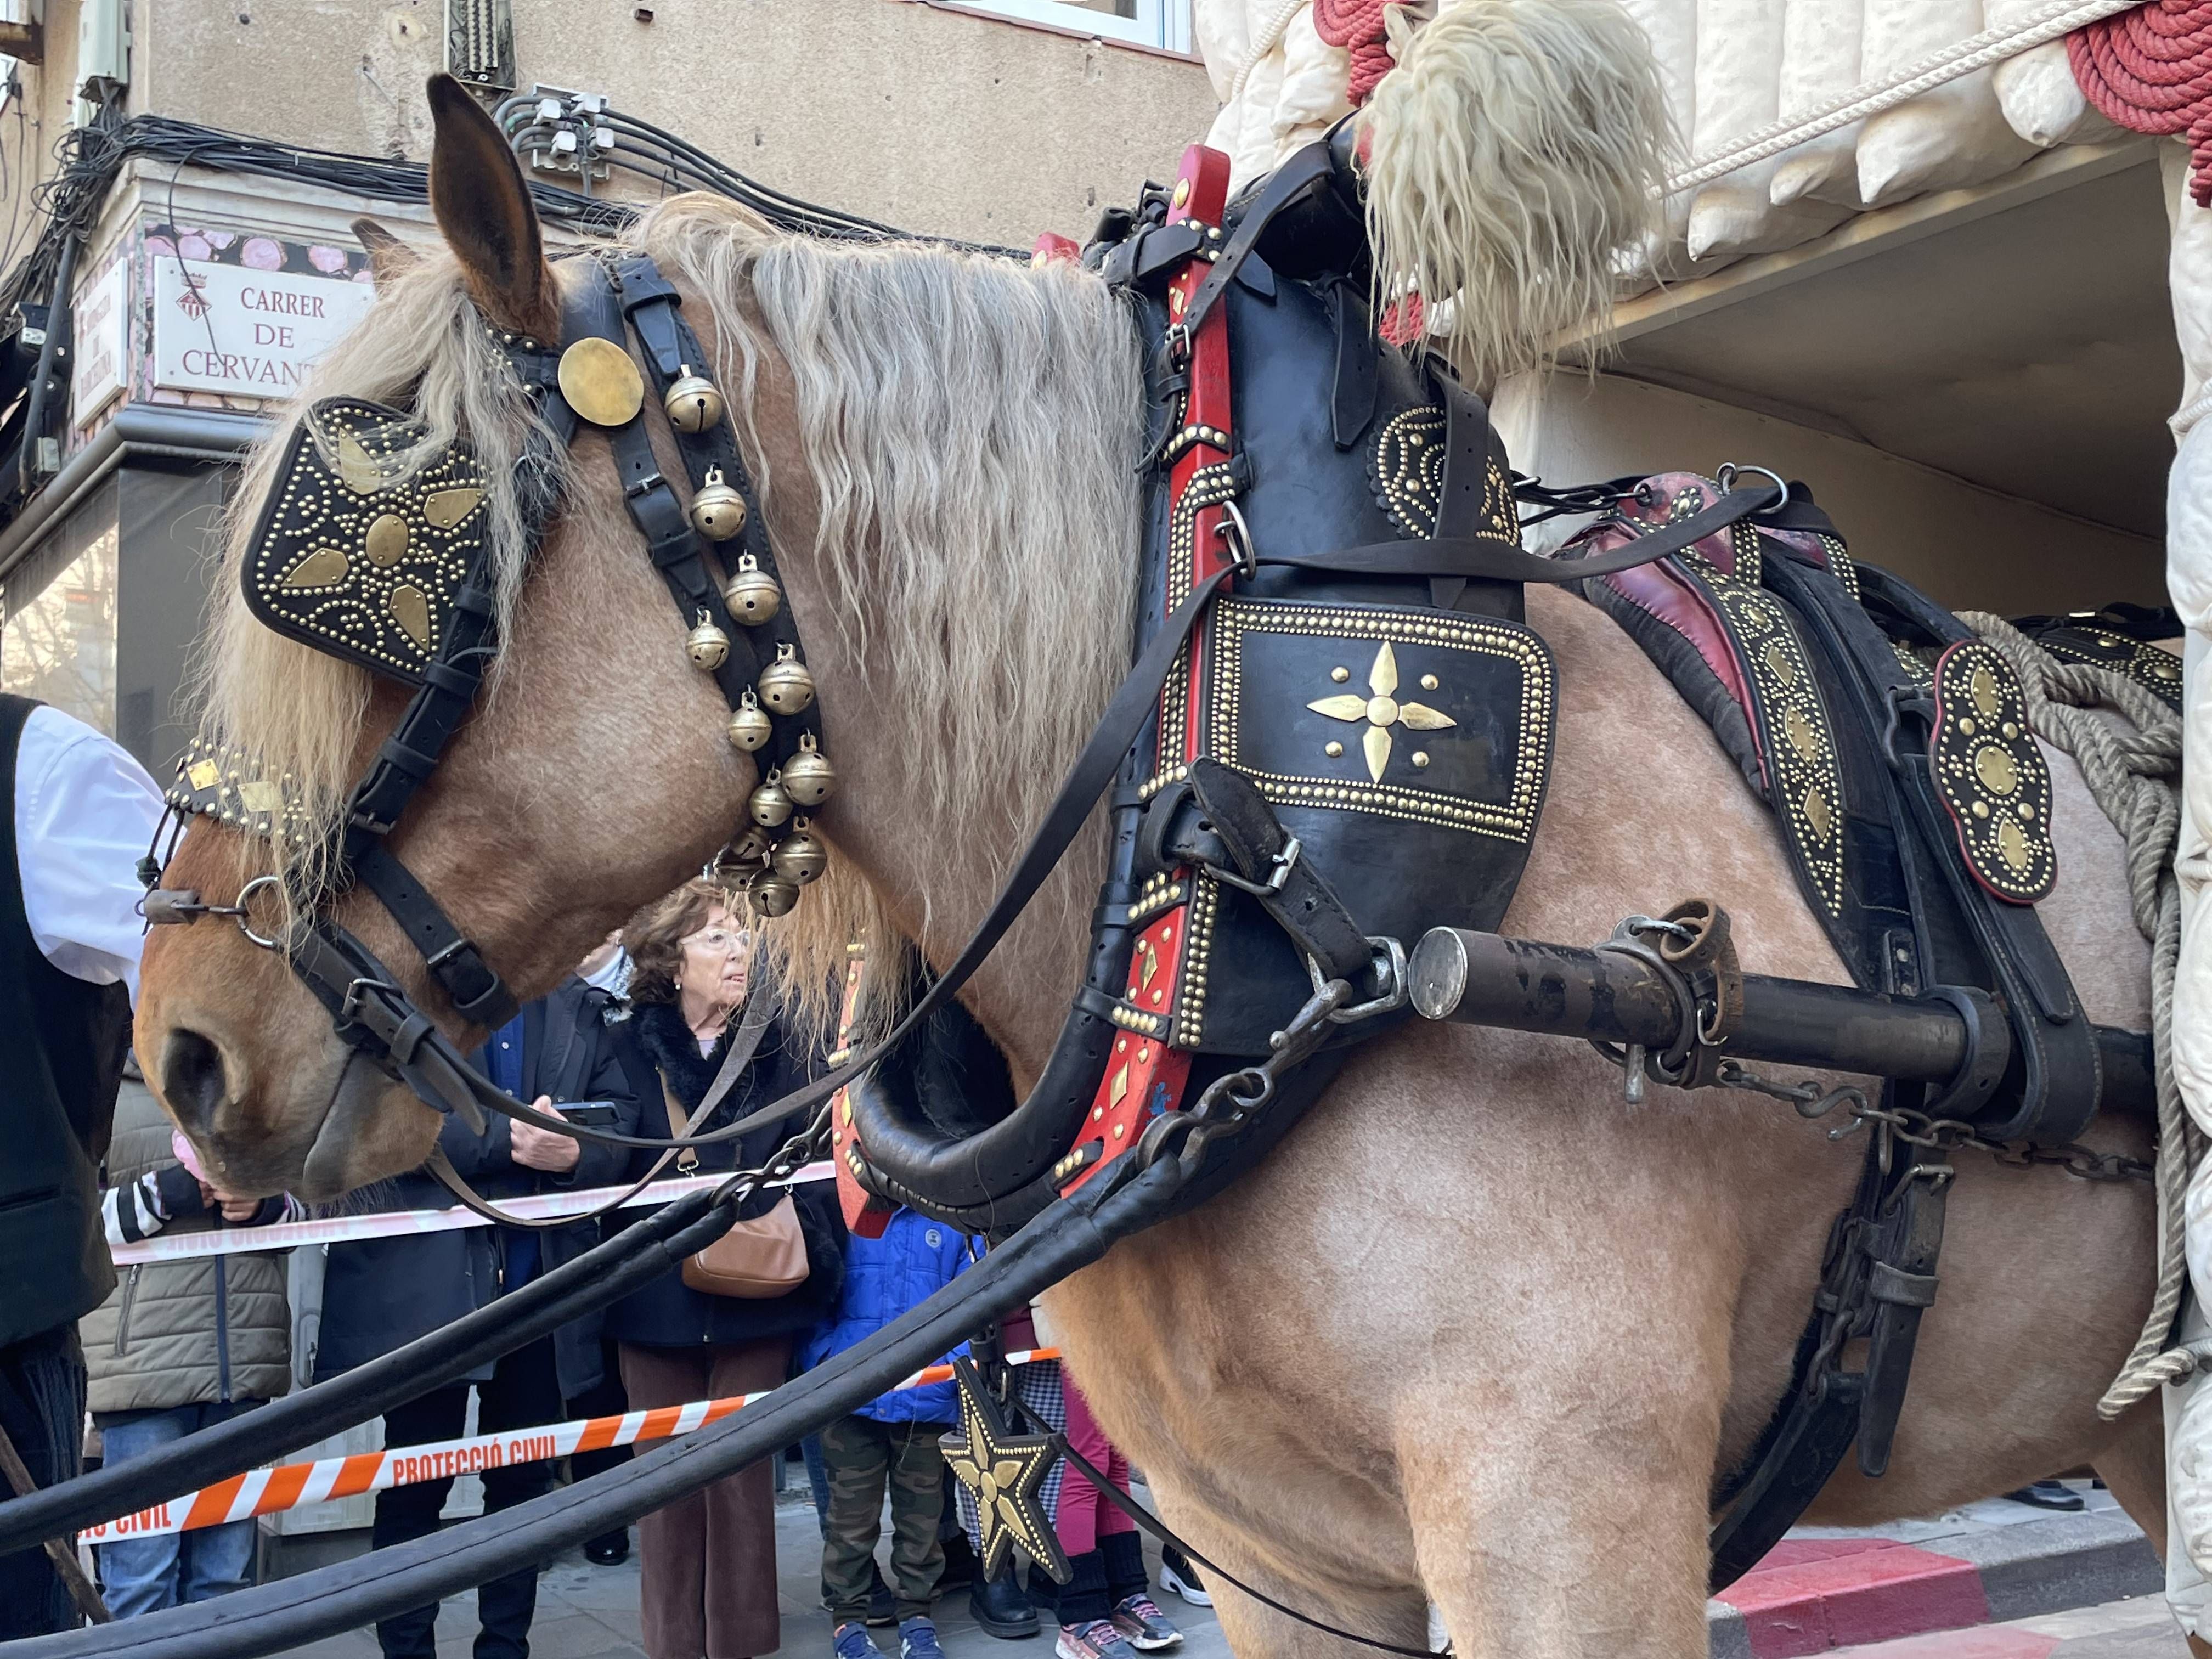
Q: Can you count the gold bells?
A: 12